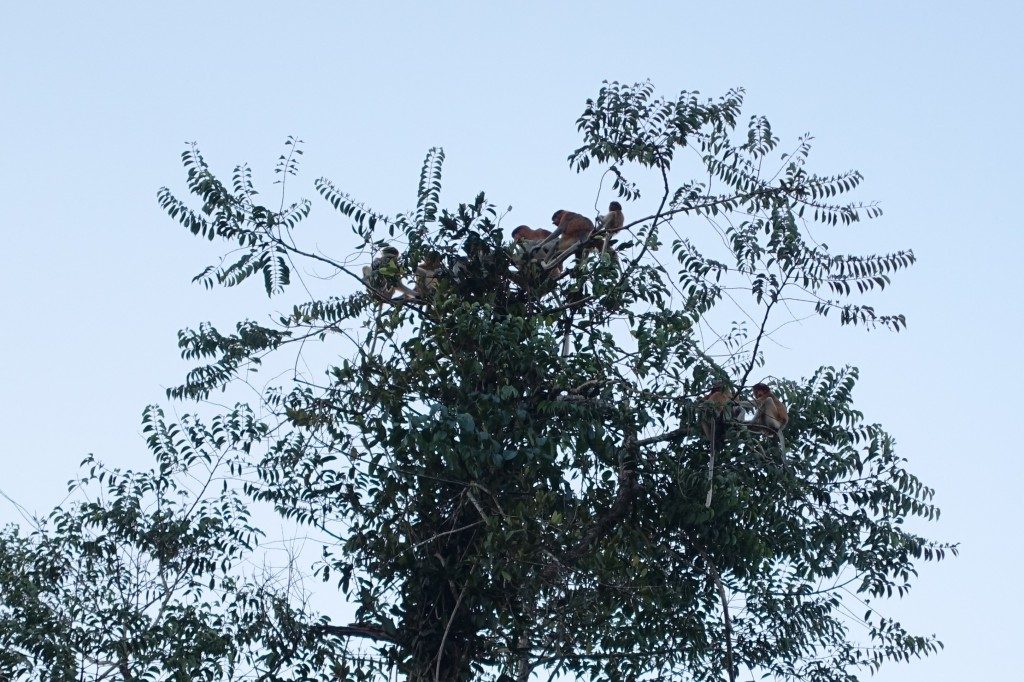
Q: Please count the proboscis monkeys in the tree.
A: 7